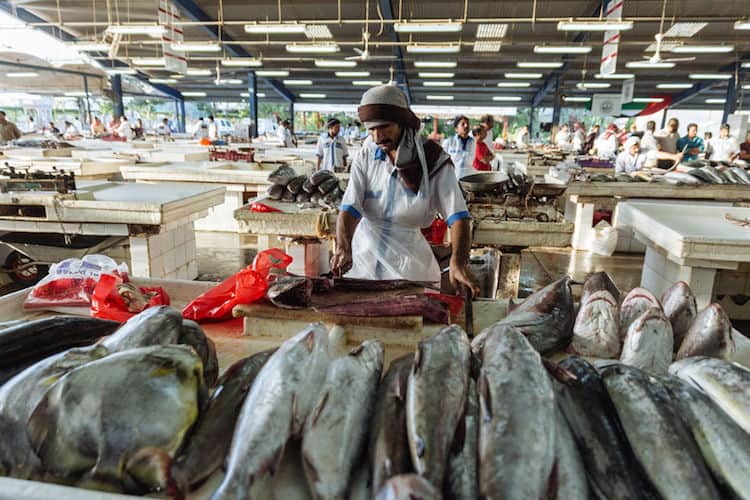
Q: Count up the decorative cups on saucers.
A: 0